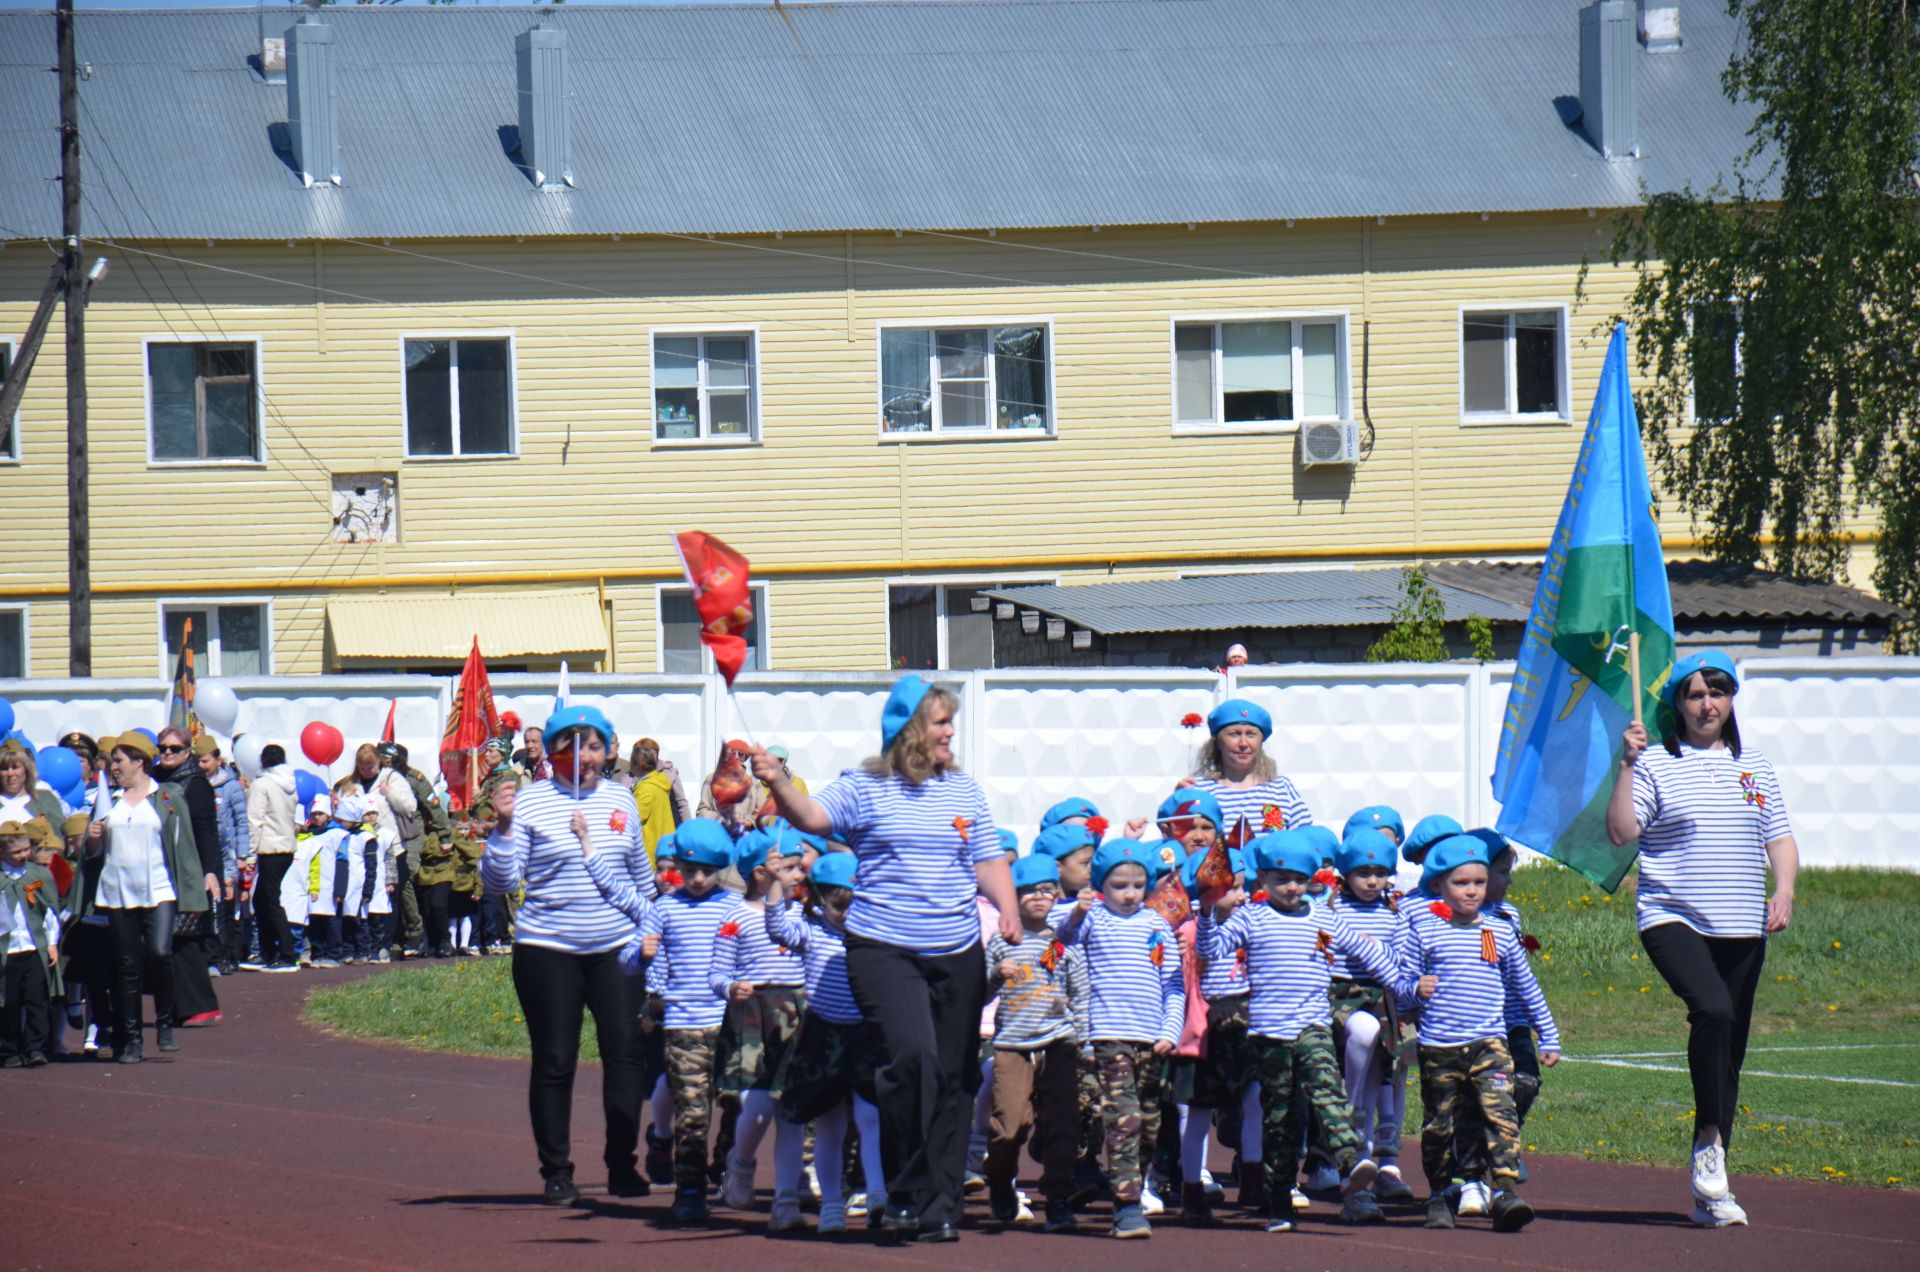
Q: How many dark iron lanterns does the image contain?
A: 0